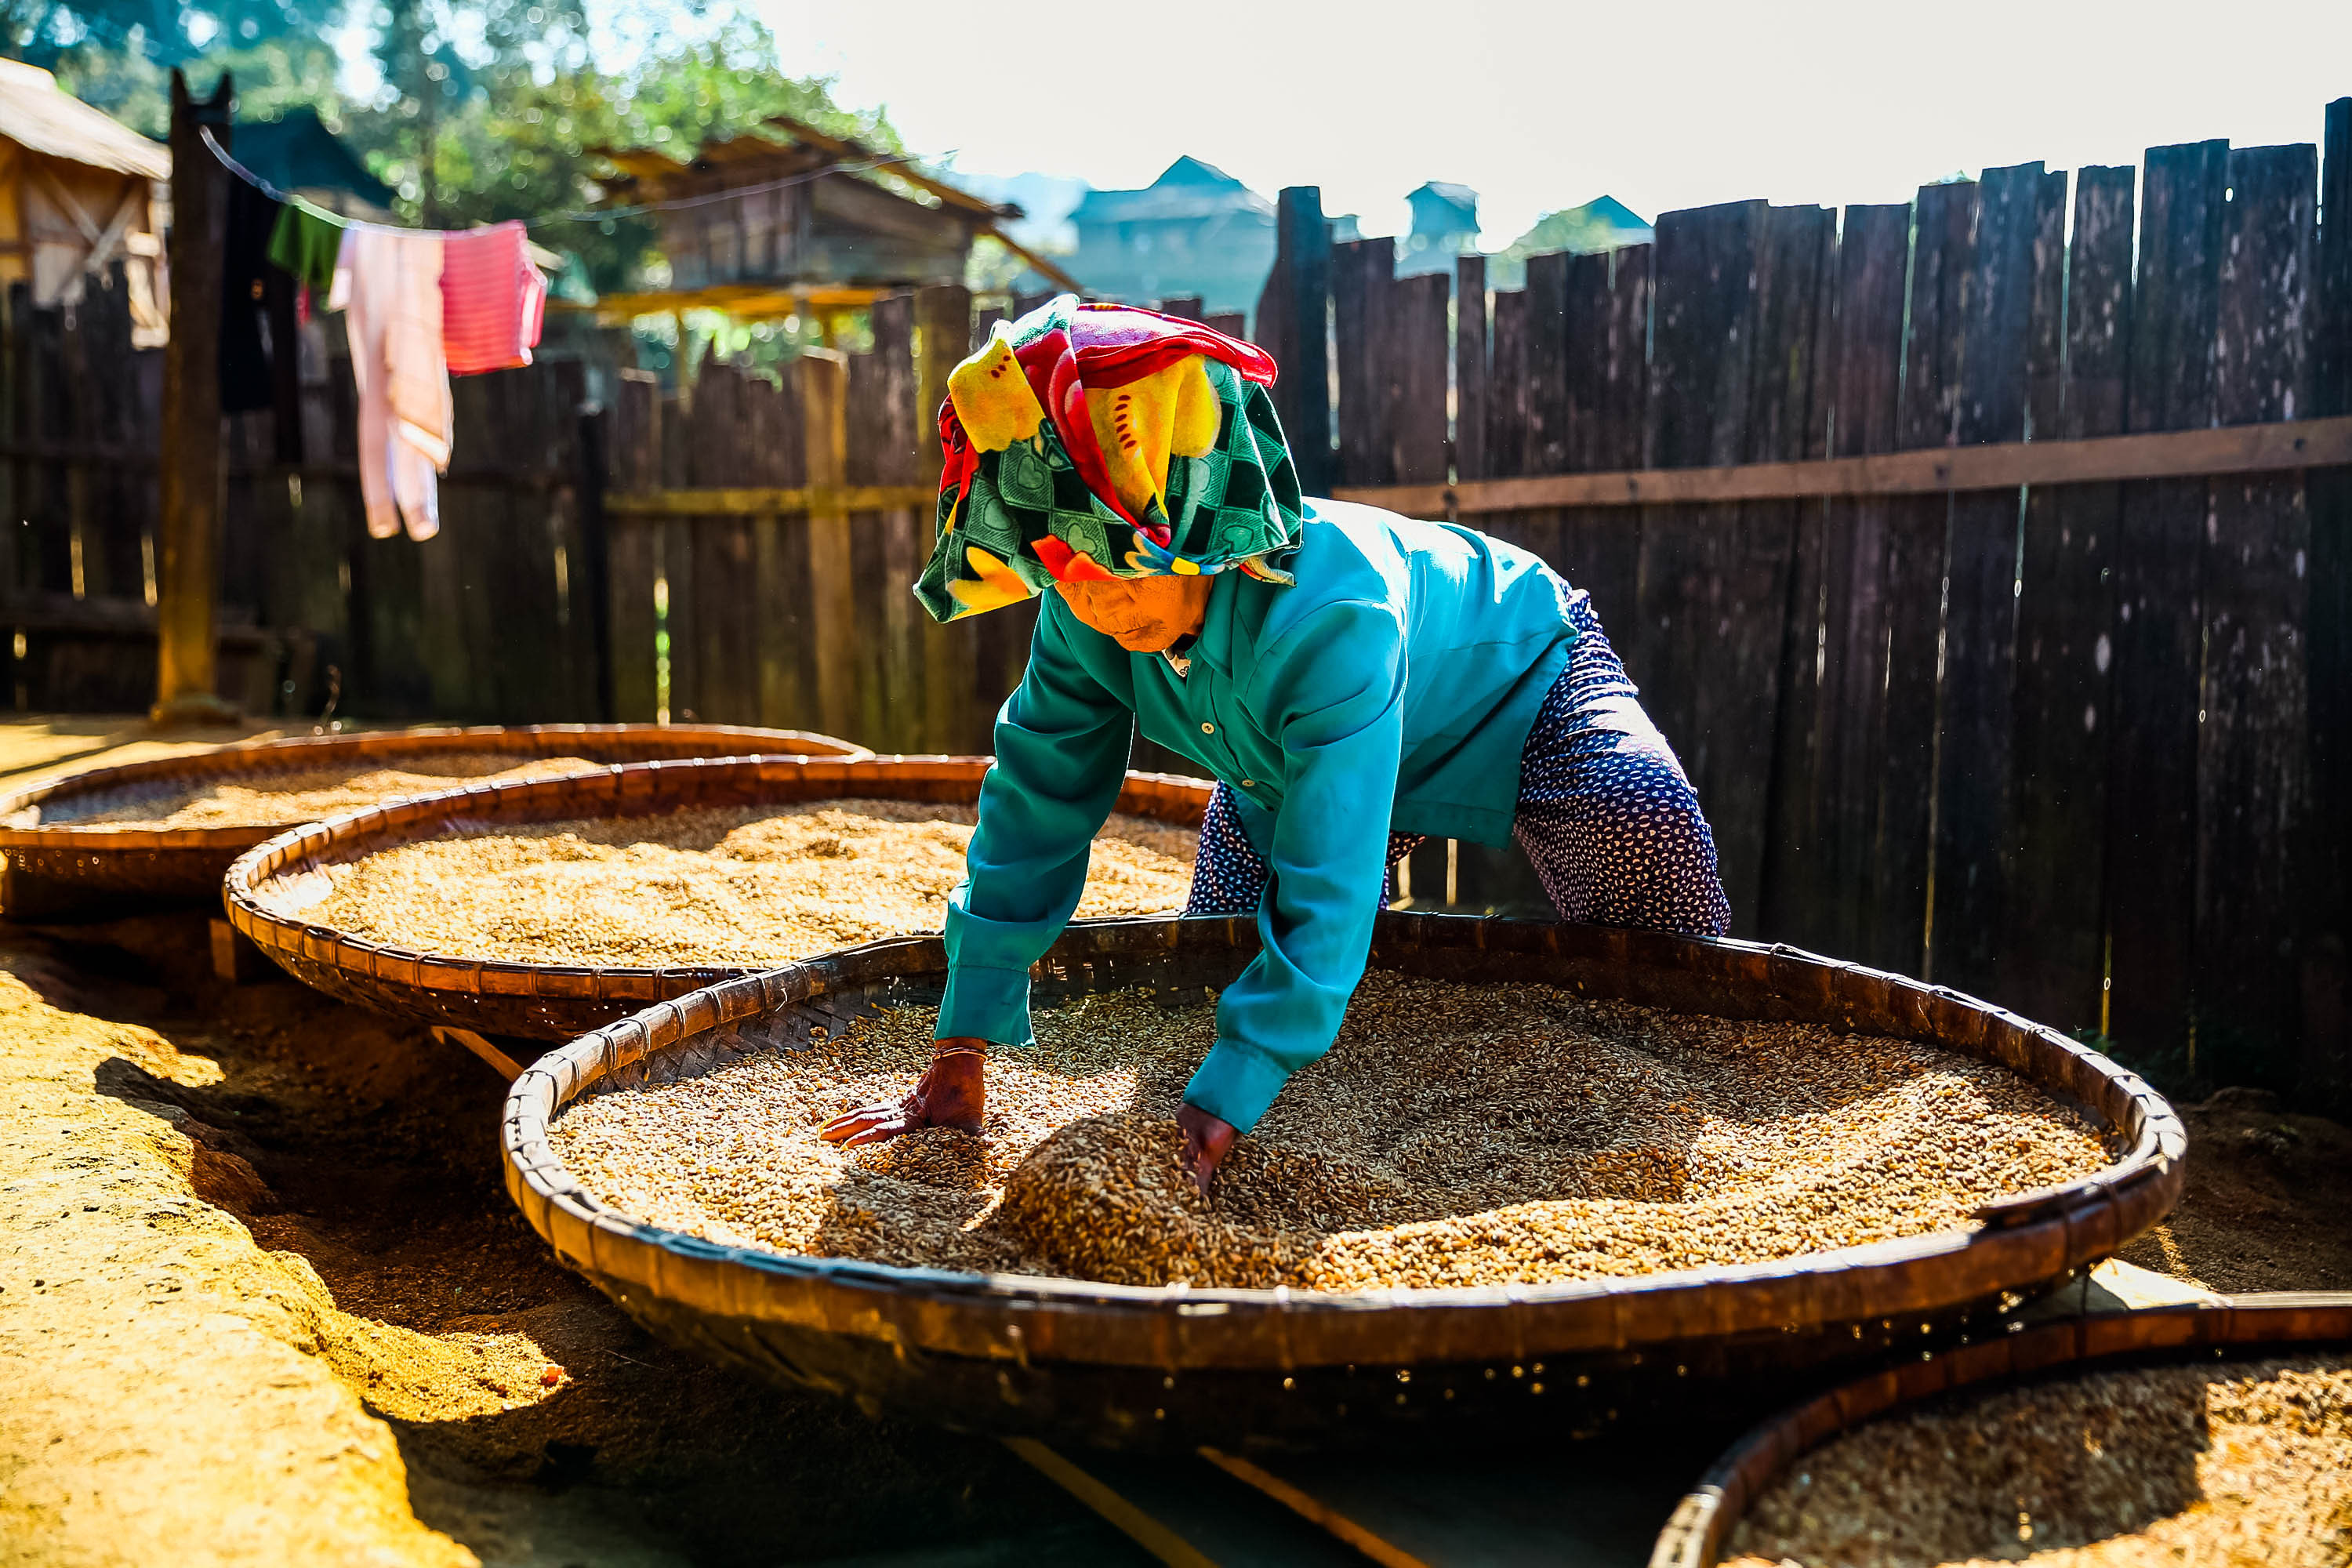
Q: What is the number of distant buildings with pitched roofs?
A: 3